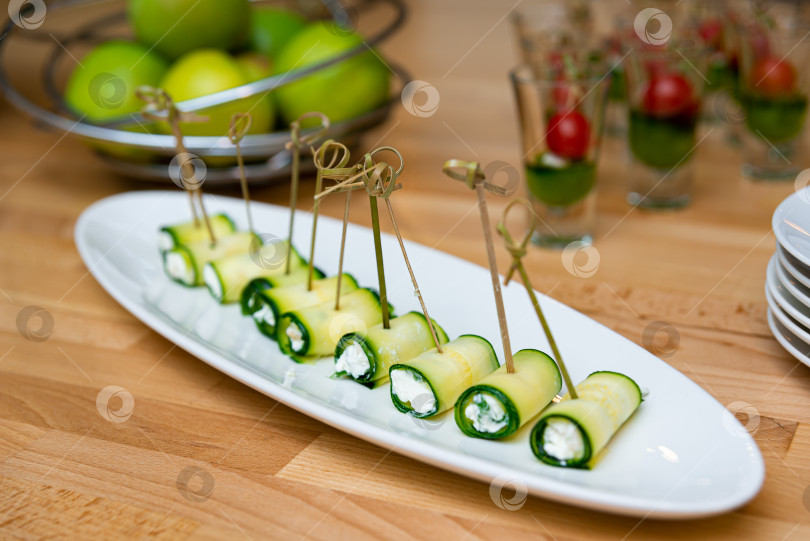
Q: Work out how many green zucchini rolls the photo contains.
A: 10